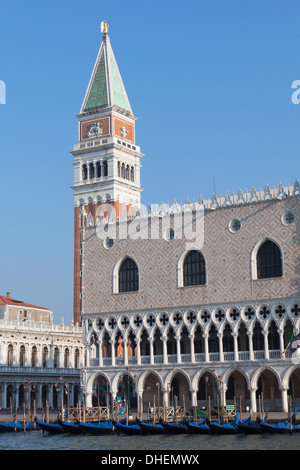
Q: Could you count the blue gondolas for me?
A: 11